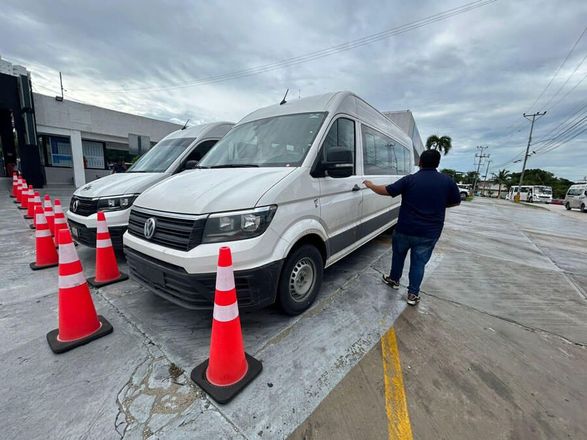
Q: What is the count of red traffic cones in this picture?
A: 11